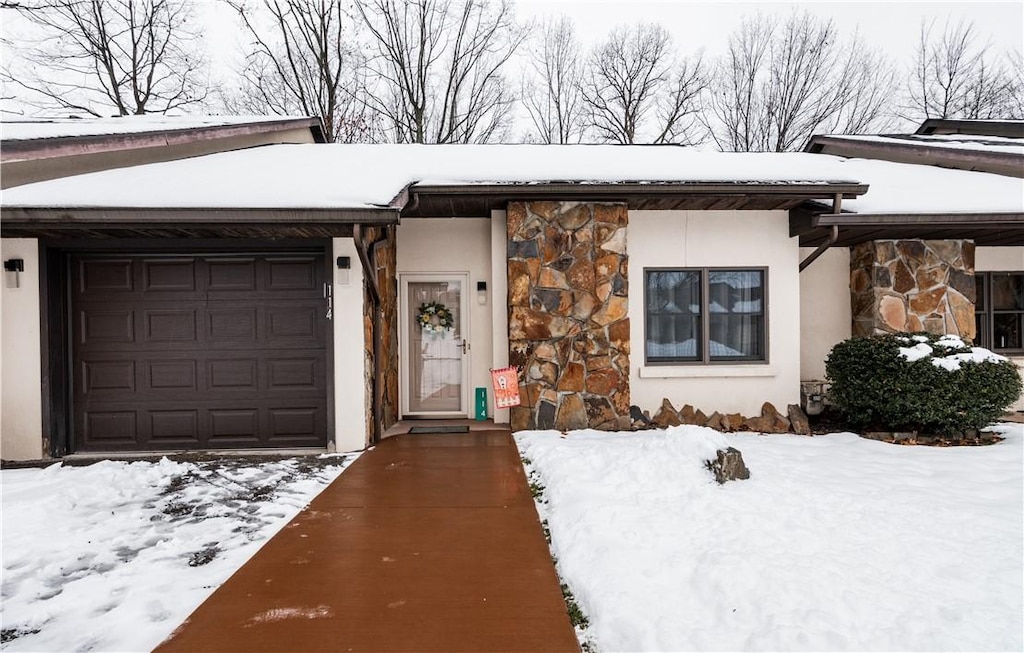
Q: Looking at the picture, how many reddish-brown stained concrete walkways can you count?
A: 1